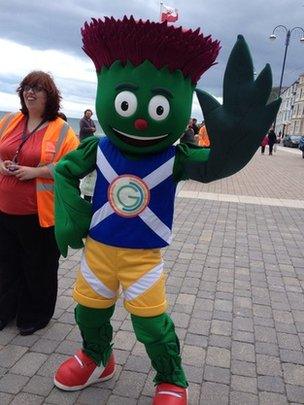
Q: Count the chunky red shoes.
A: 2